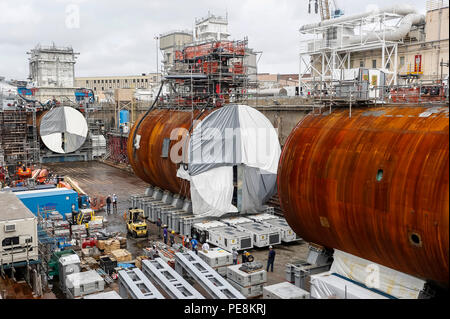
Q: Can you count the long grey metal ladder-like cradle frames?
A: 3